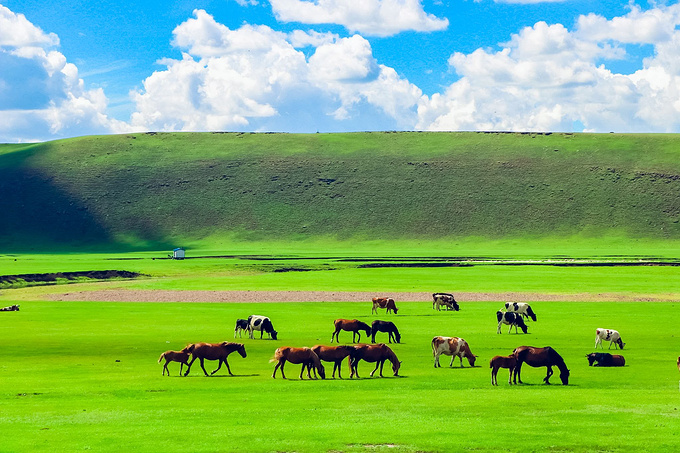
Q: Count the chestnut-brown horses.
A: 8